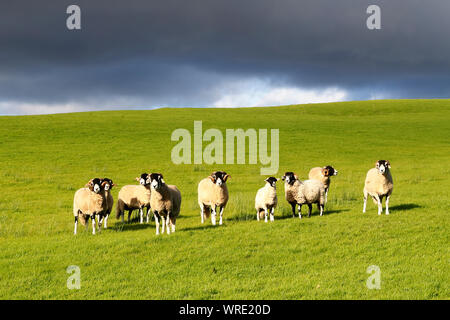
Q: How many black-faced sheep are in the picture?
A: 9